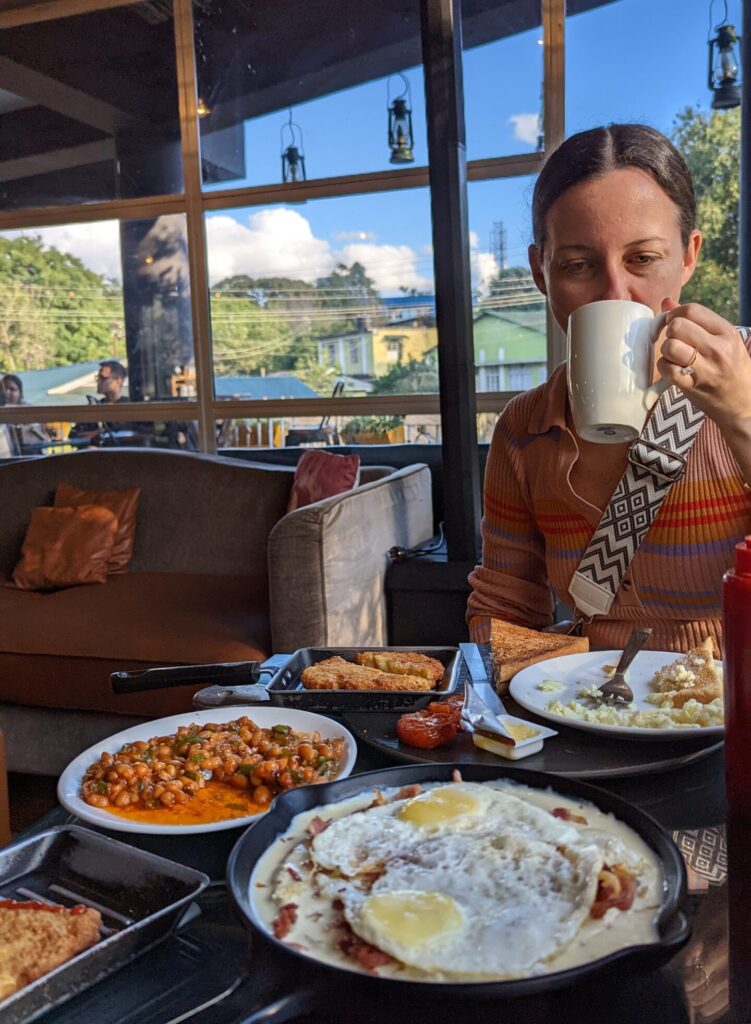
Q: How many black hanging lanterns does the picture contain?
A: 3